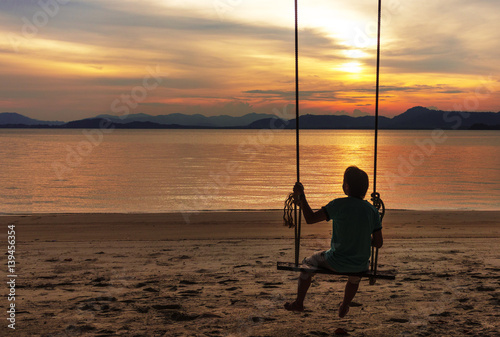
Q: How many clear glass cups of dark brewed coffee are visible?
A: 0